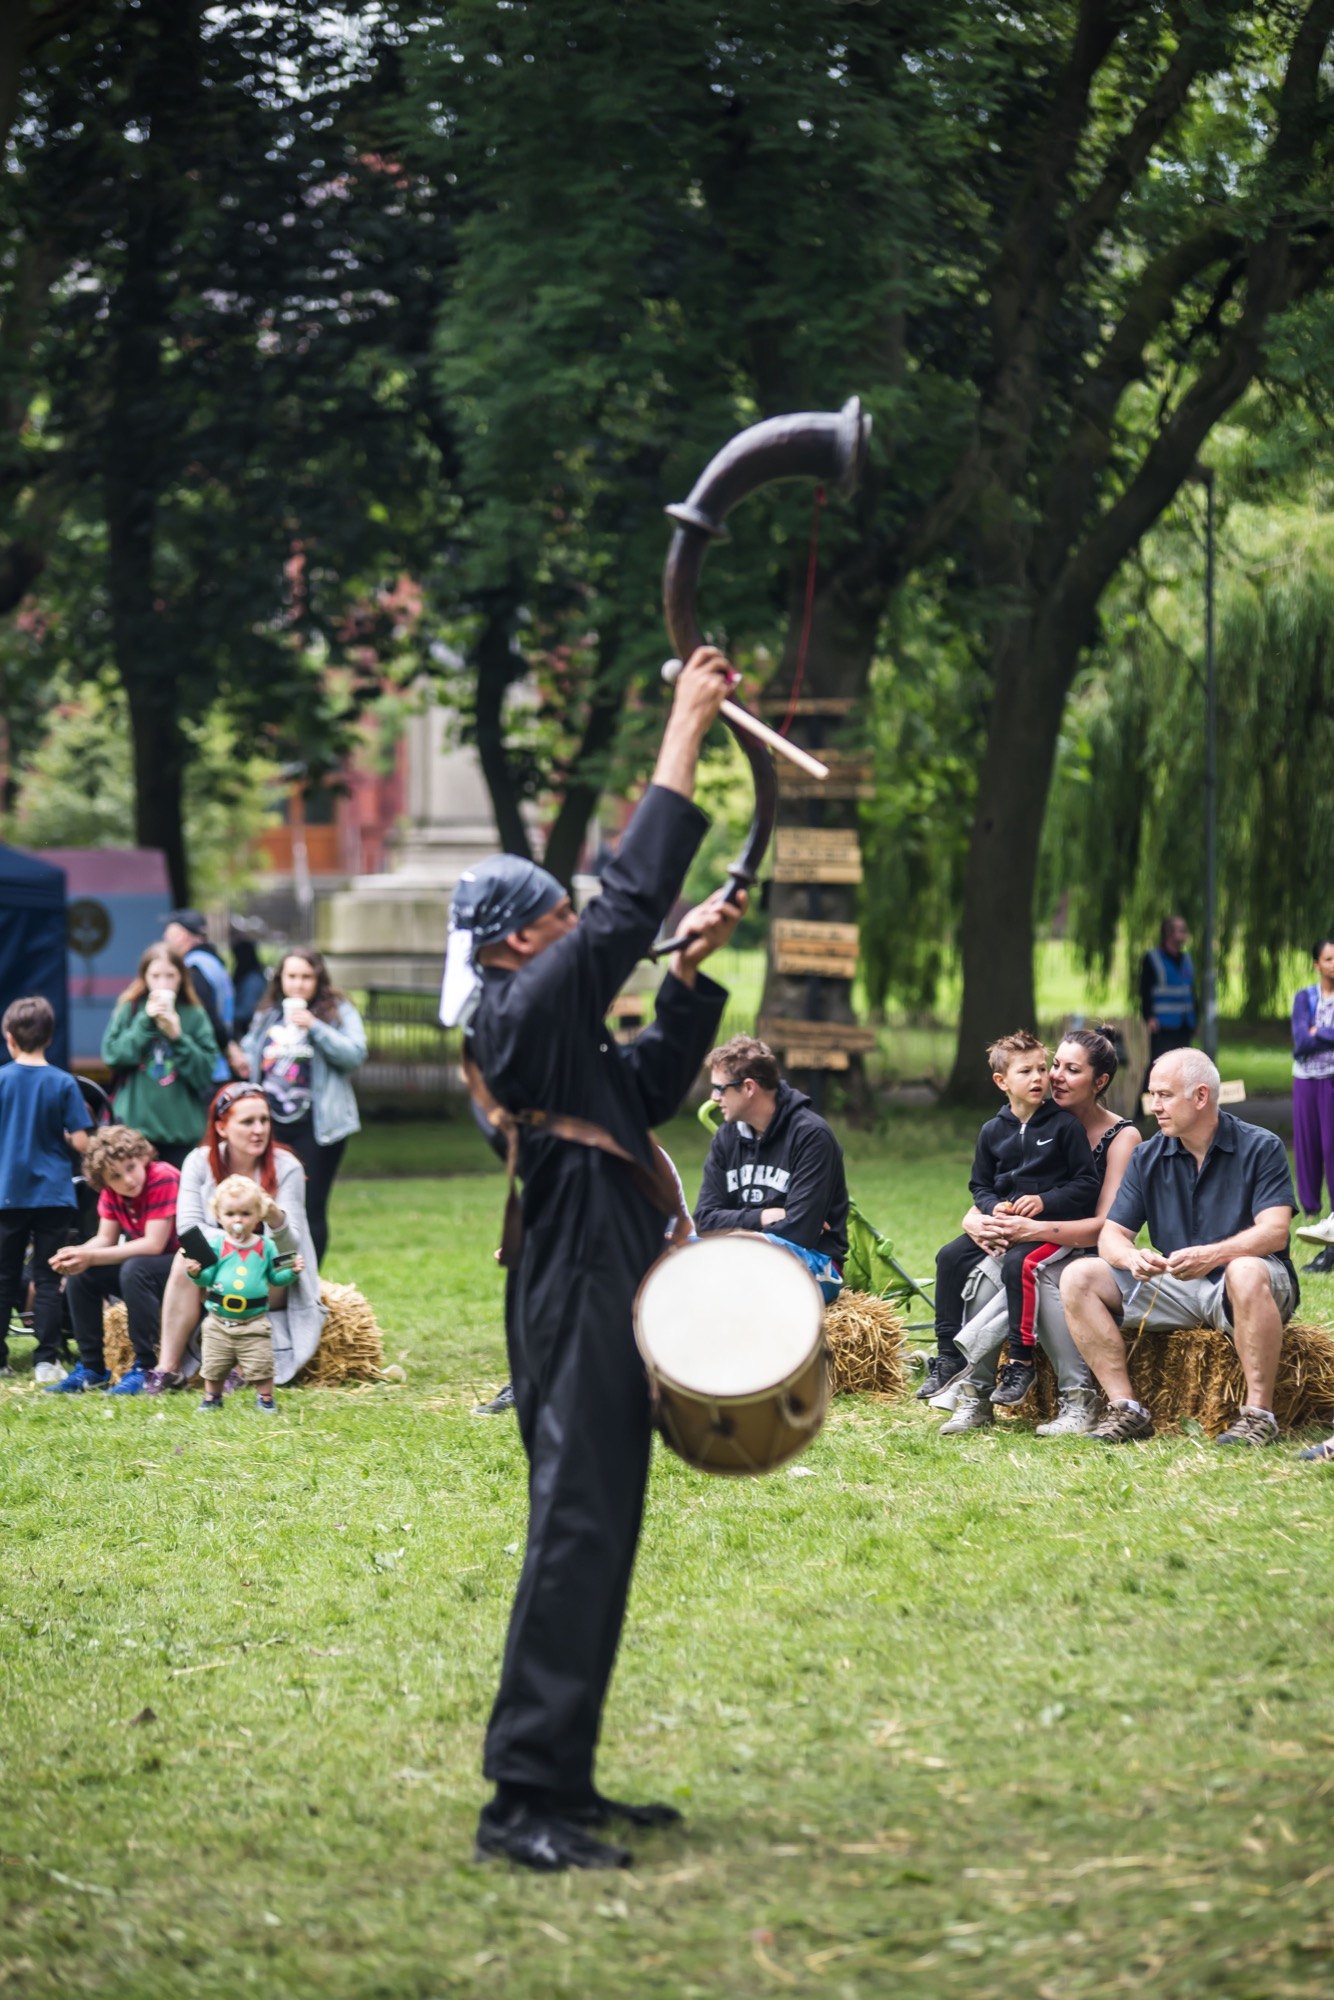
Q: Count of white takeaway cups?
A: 2